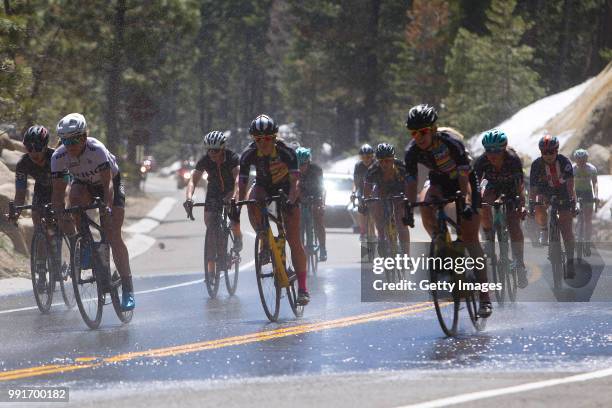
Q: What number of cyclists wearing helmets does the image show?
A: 11